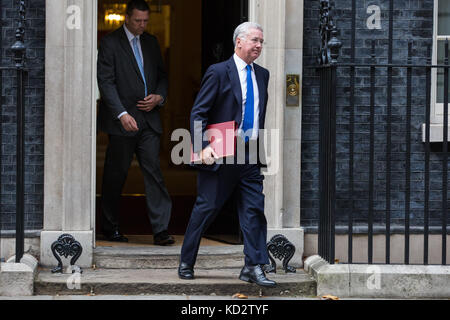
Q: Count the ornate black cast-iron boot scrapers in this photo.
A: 2